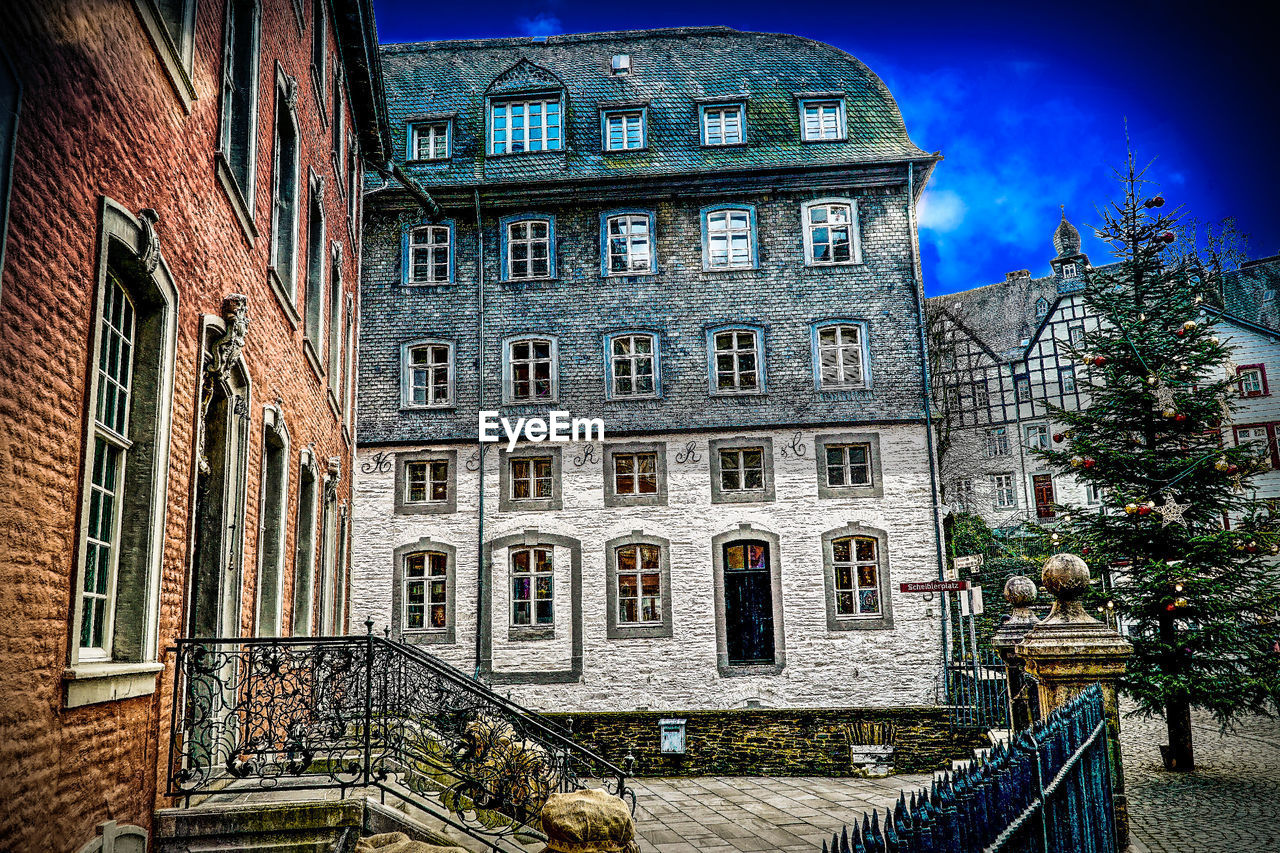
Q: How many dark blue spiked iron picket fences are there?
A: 1